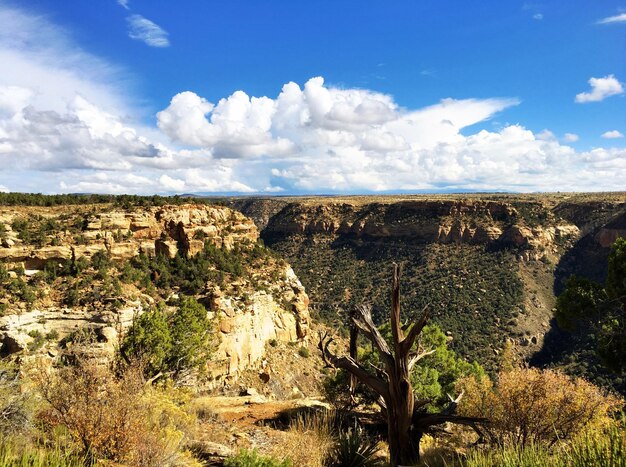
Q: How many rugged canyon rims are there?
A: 2